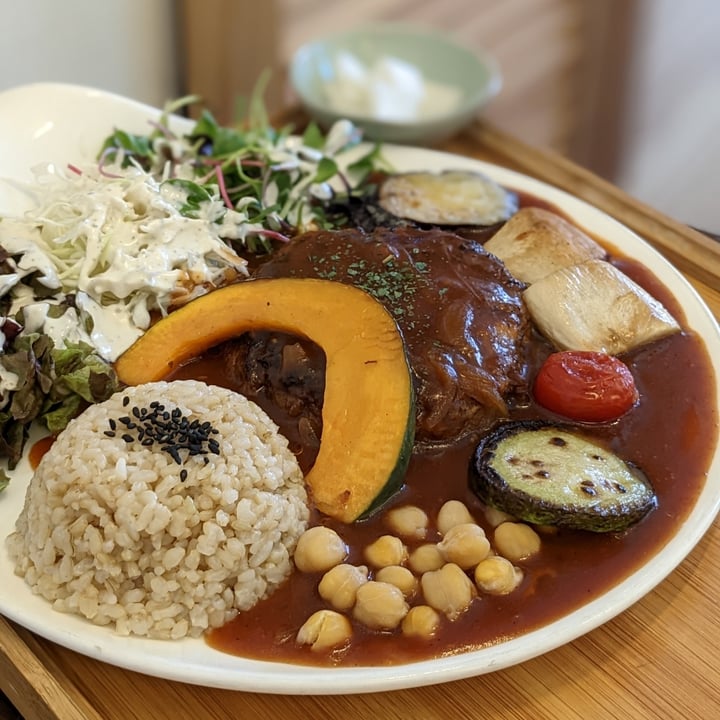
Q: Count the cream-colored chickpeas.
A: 15